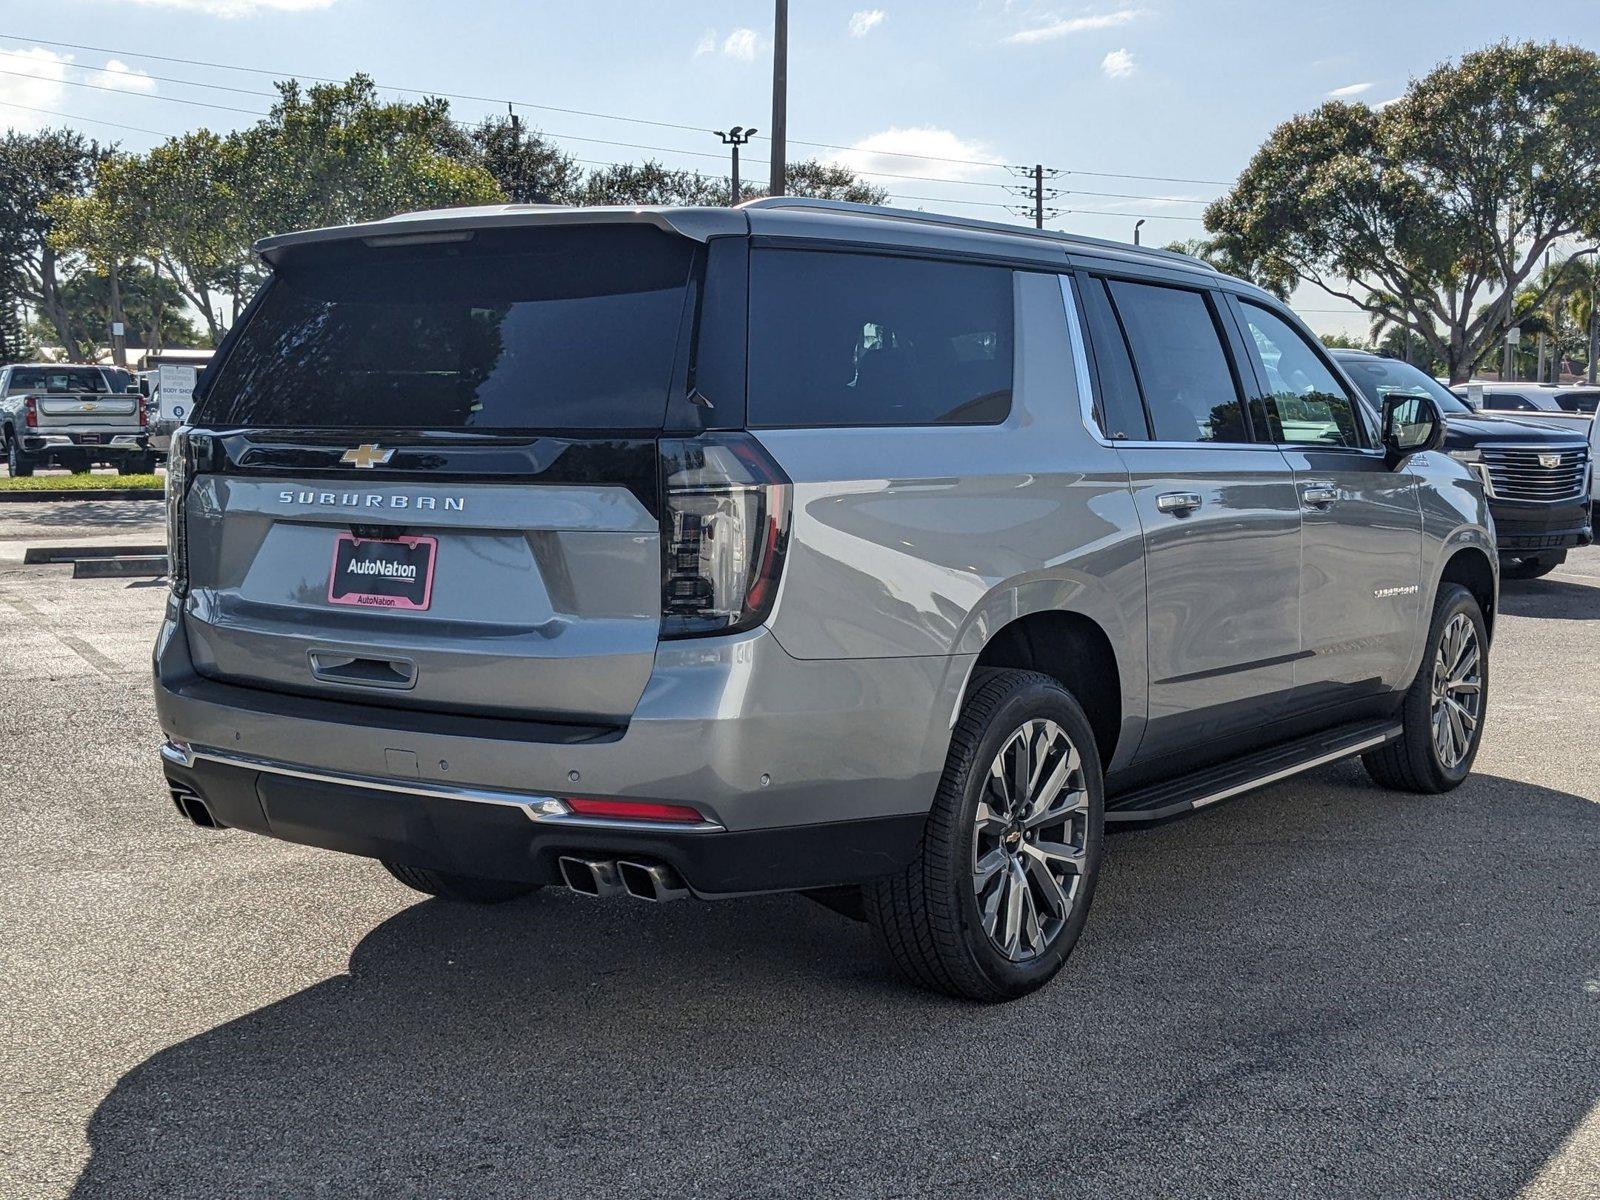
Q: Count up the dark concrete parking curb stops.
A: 2